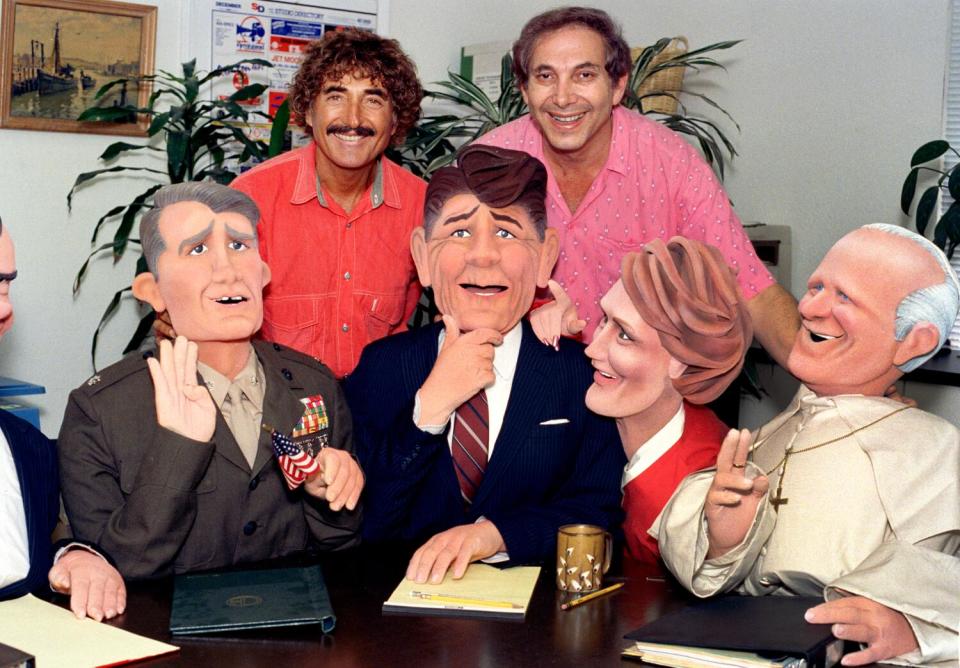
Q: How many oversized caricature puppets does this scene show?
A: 5